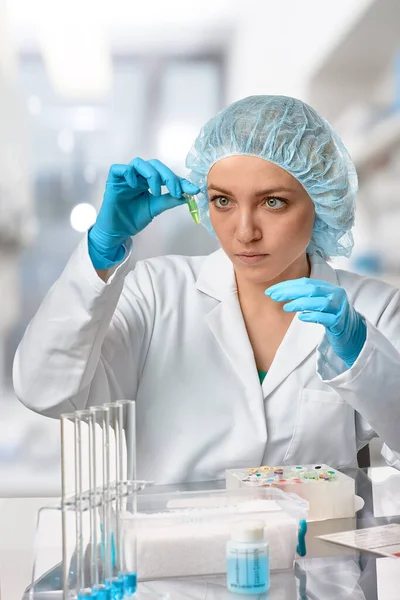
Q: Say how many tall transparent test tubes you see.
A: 5